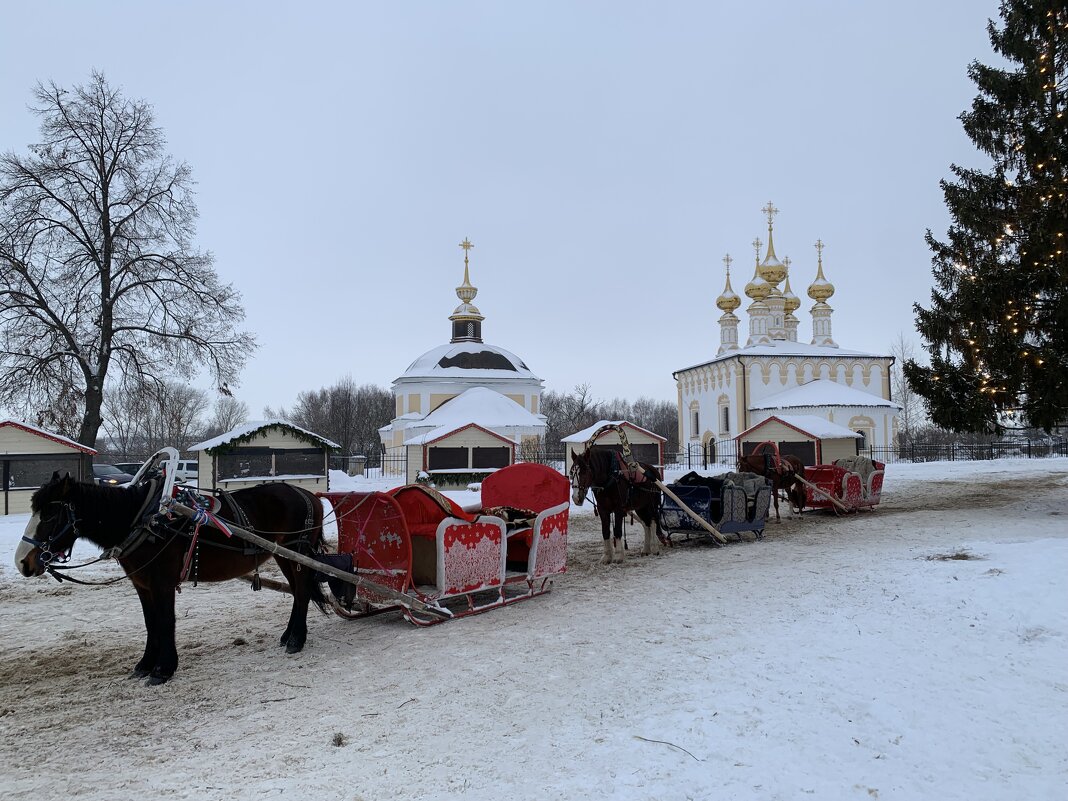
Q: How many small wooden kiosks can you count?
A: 5